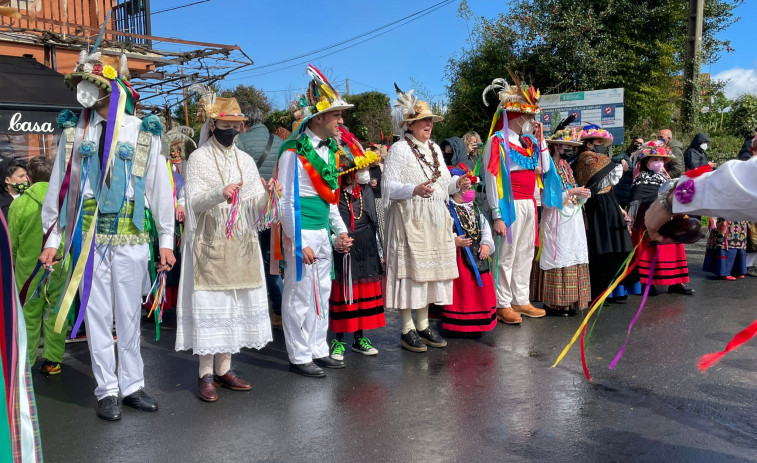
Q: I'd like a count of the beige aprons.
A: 2